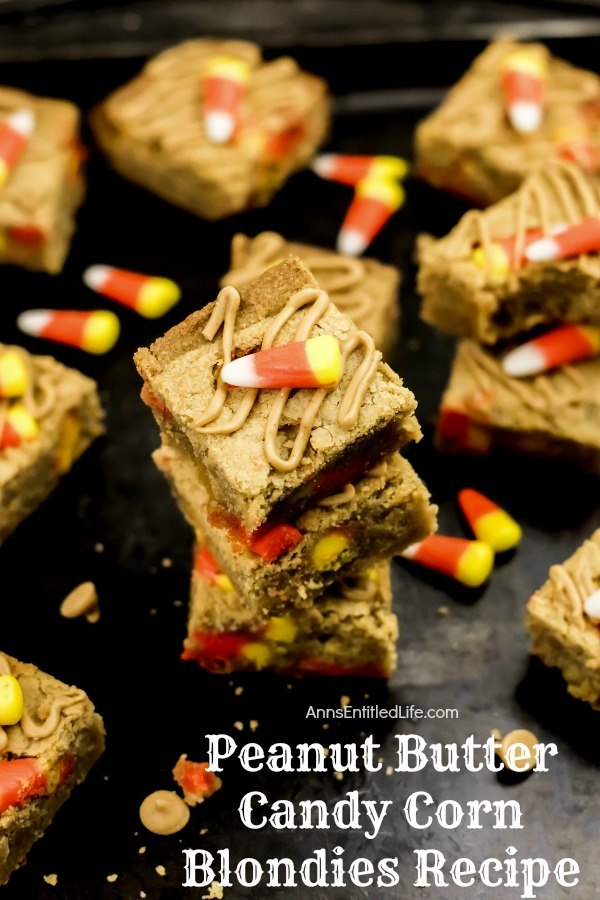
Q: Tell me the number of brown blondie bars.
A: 12